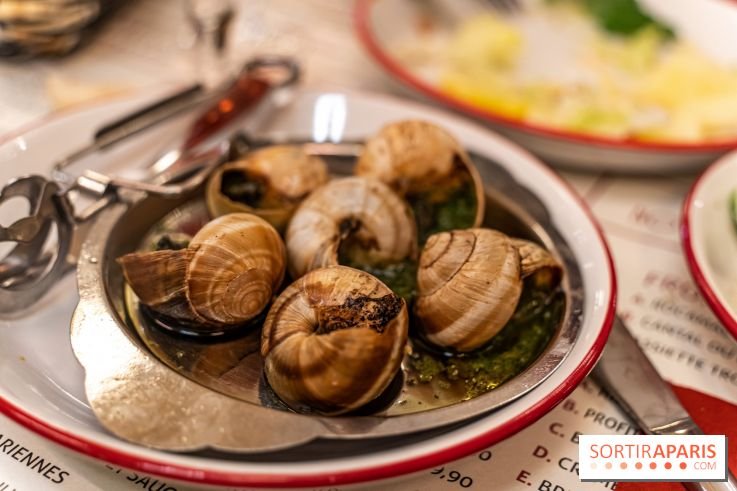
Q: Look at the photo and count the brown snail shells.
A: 6